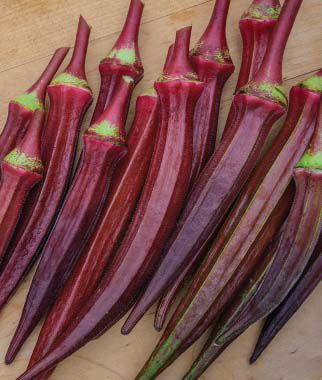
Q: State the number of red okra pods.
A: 14